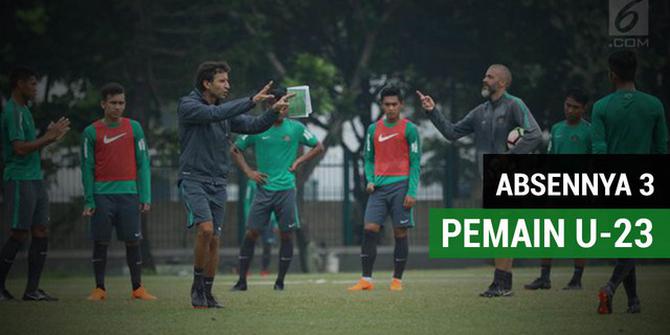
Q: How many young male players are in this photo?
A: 6